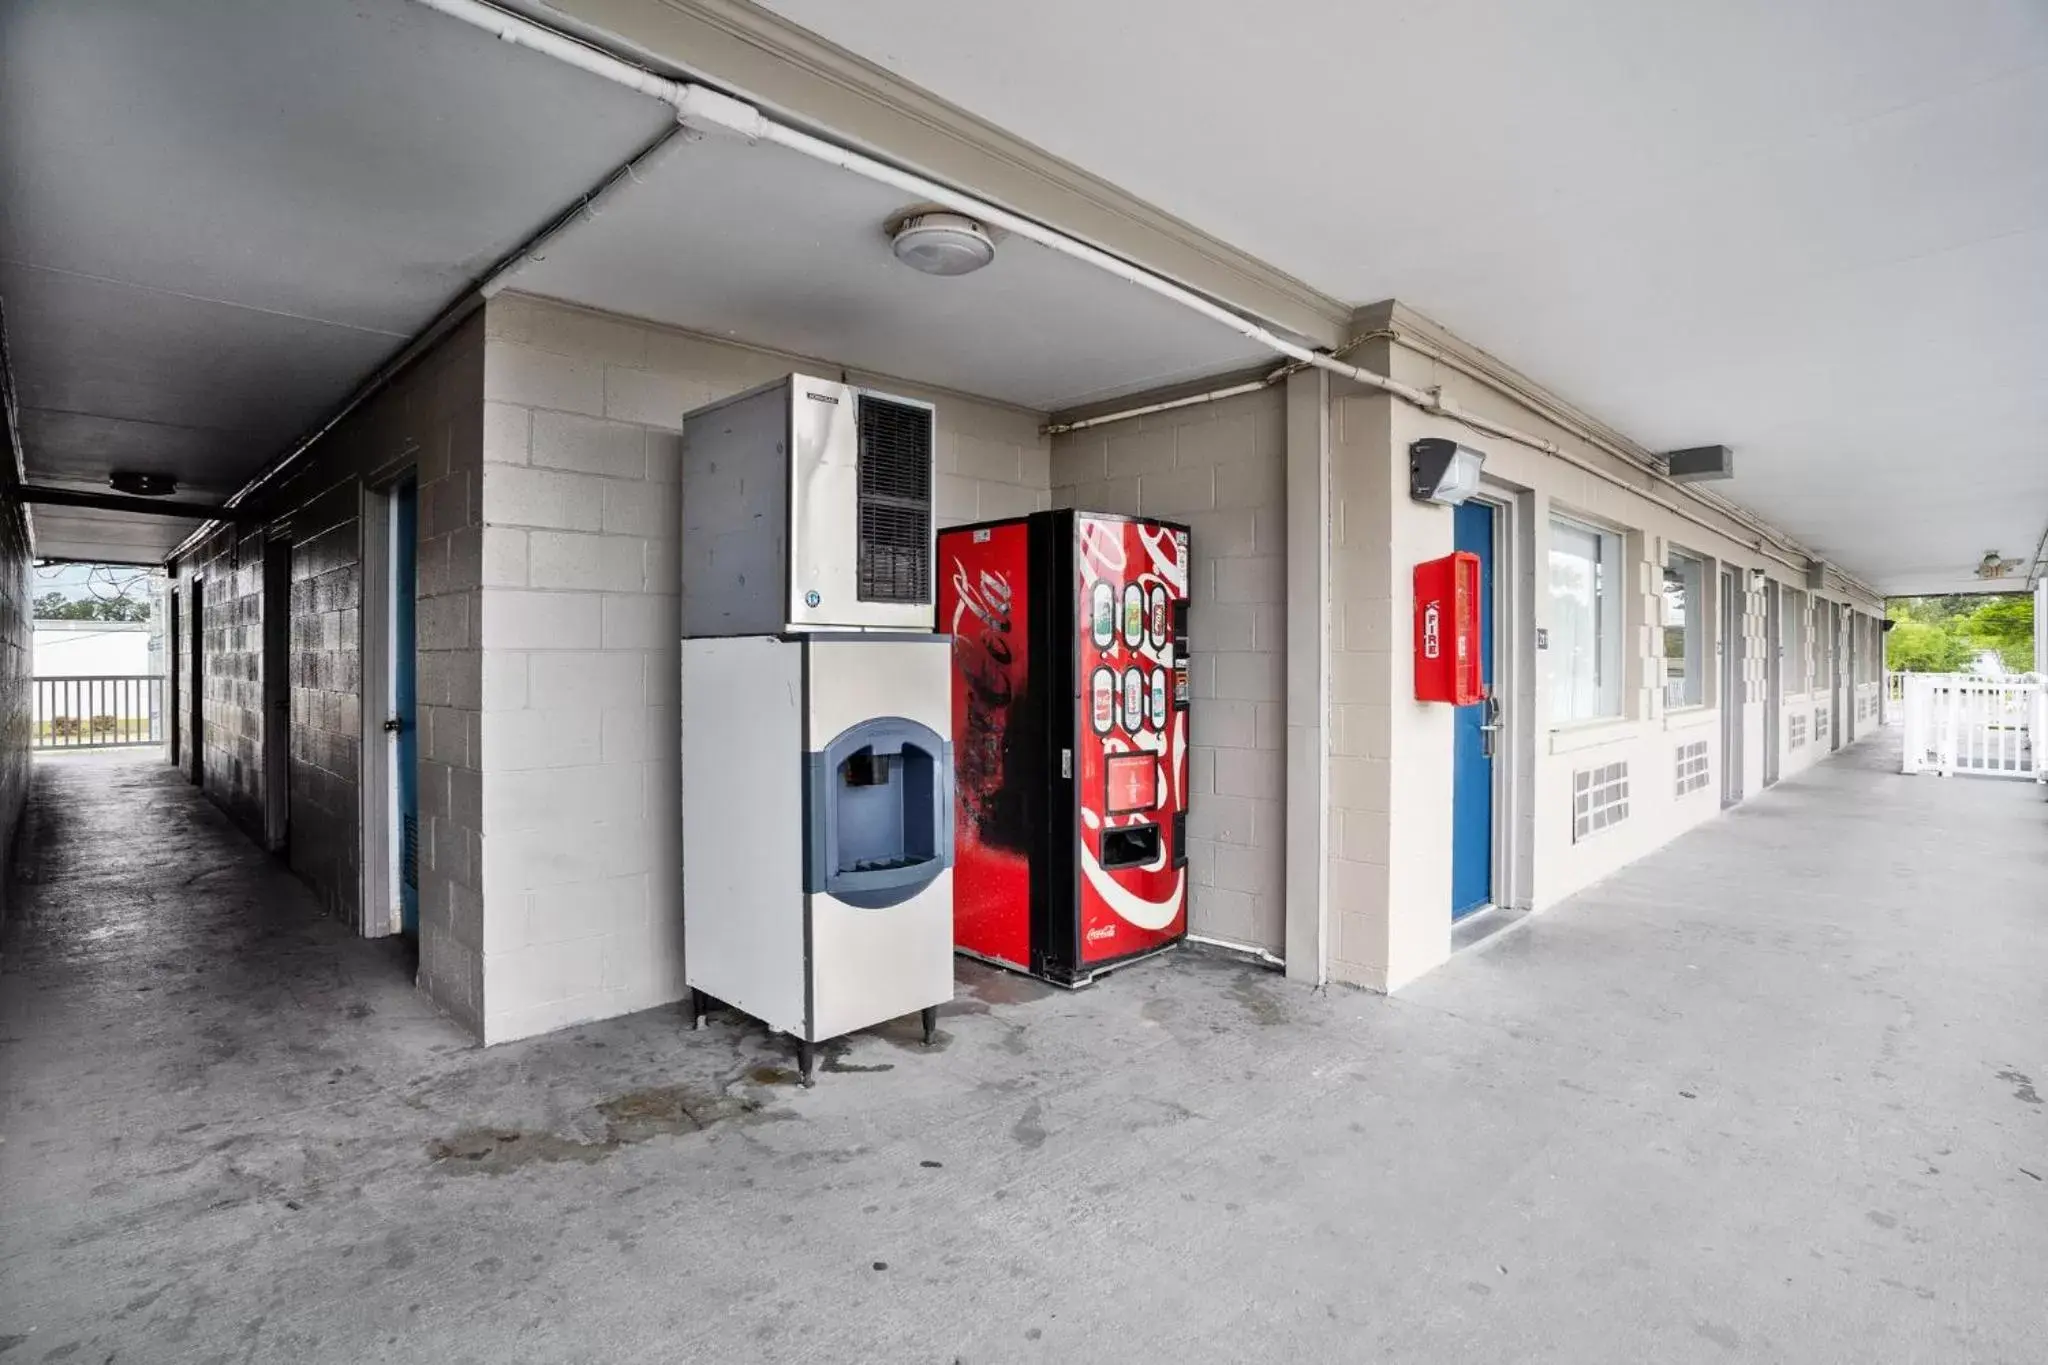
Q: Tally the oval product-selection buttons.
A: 6